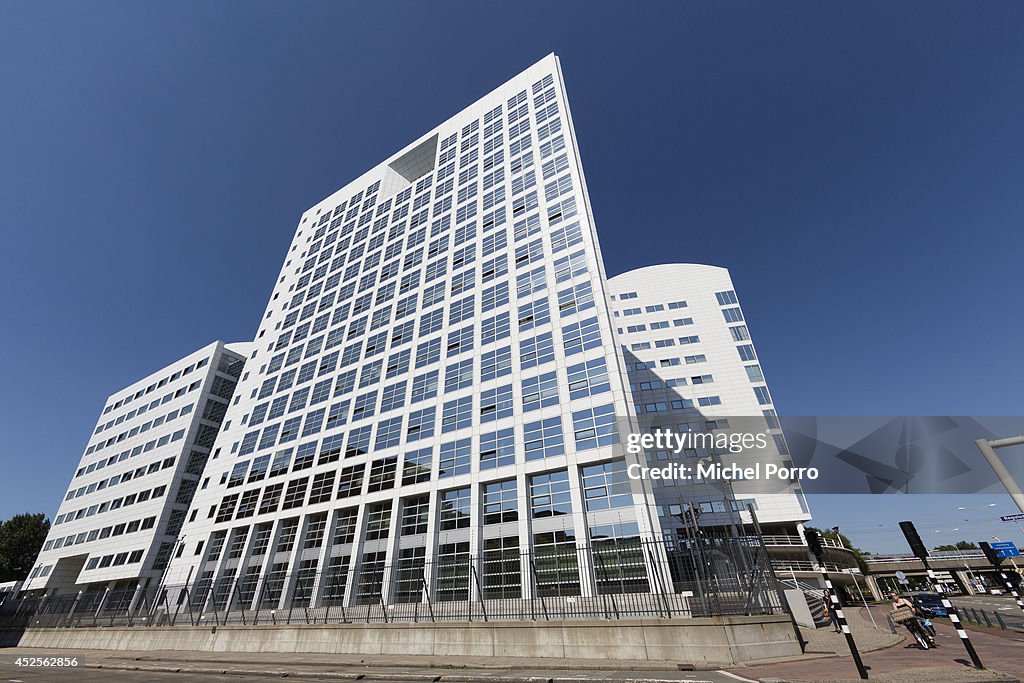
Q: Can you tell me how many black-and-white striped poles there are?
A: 3